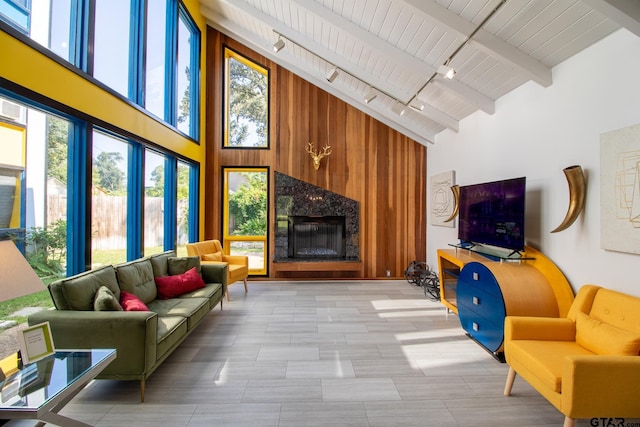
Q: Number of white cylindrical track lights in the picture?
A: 6